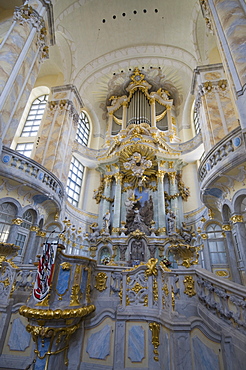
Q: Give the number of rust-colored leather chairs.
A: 0